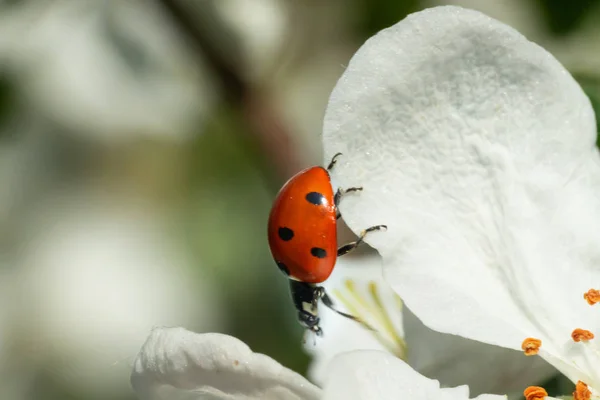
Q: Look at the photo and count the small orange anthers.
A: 5